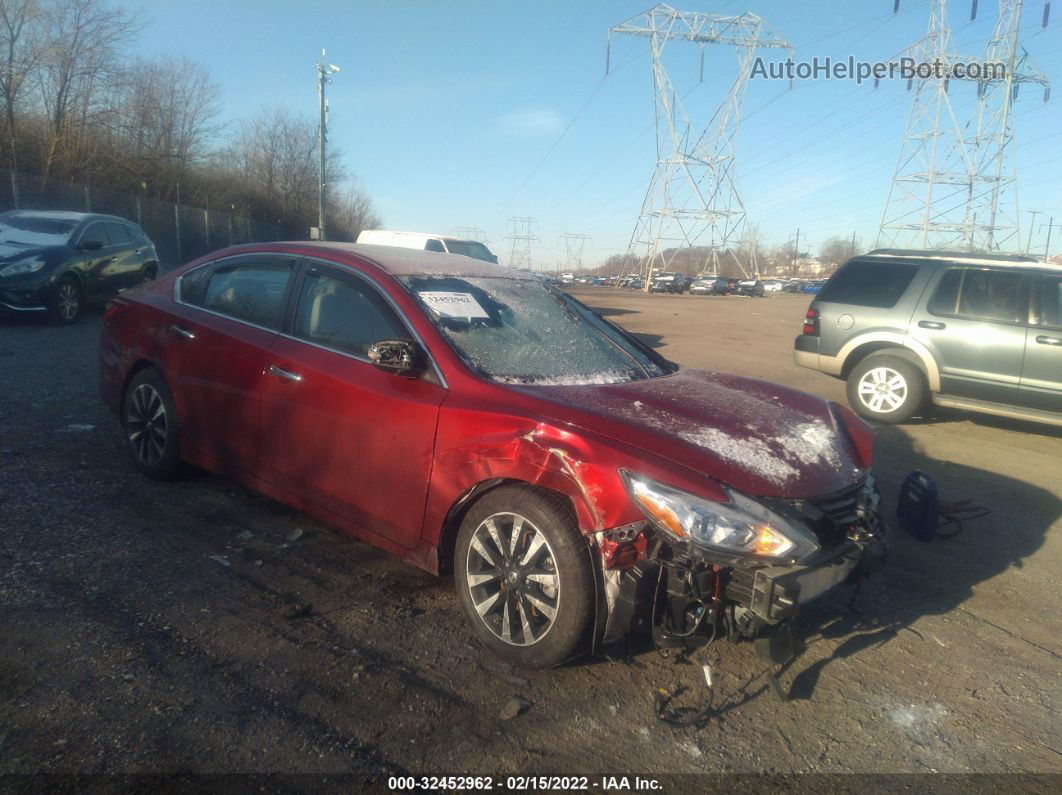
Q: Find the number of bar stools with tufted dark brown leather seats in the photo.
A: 0